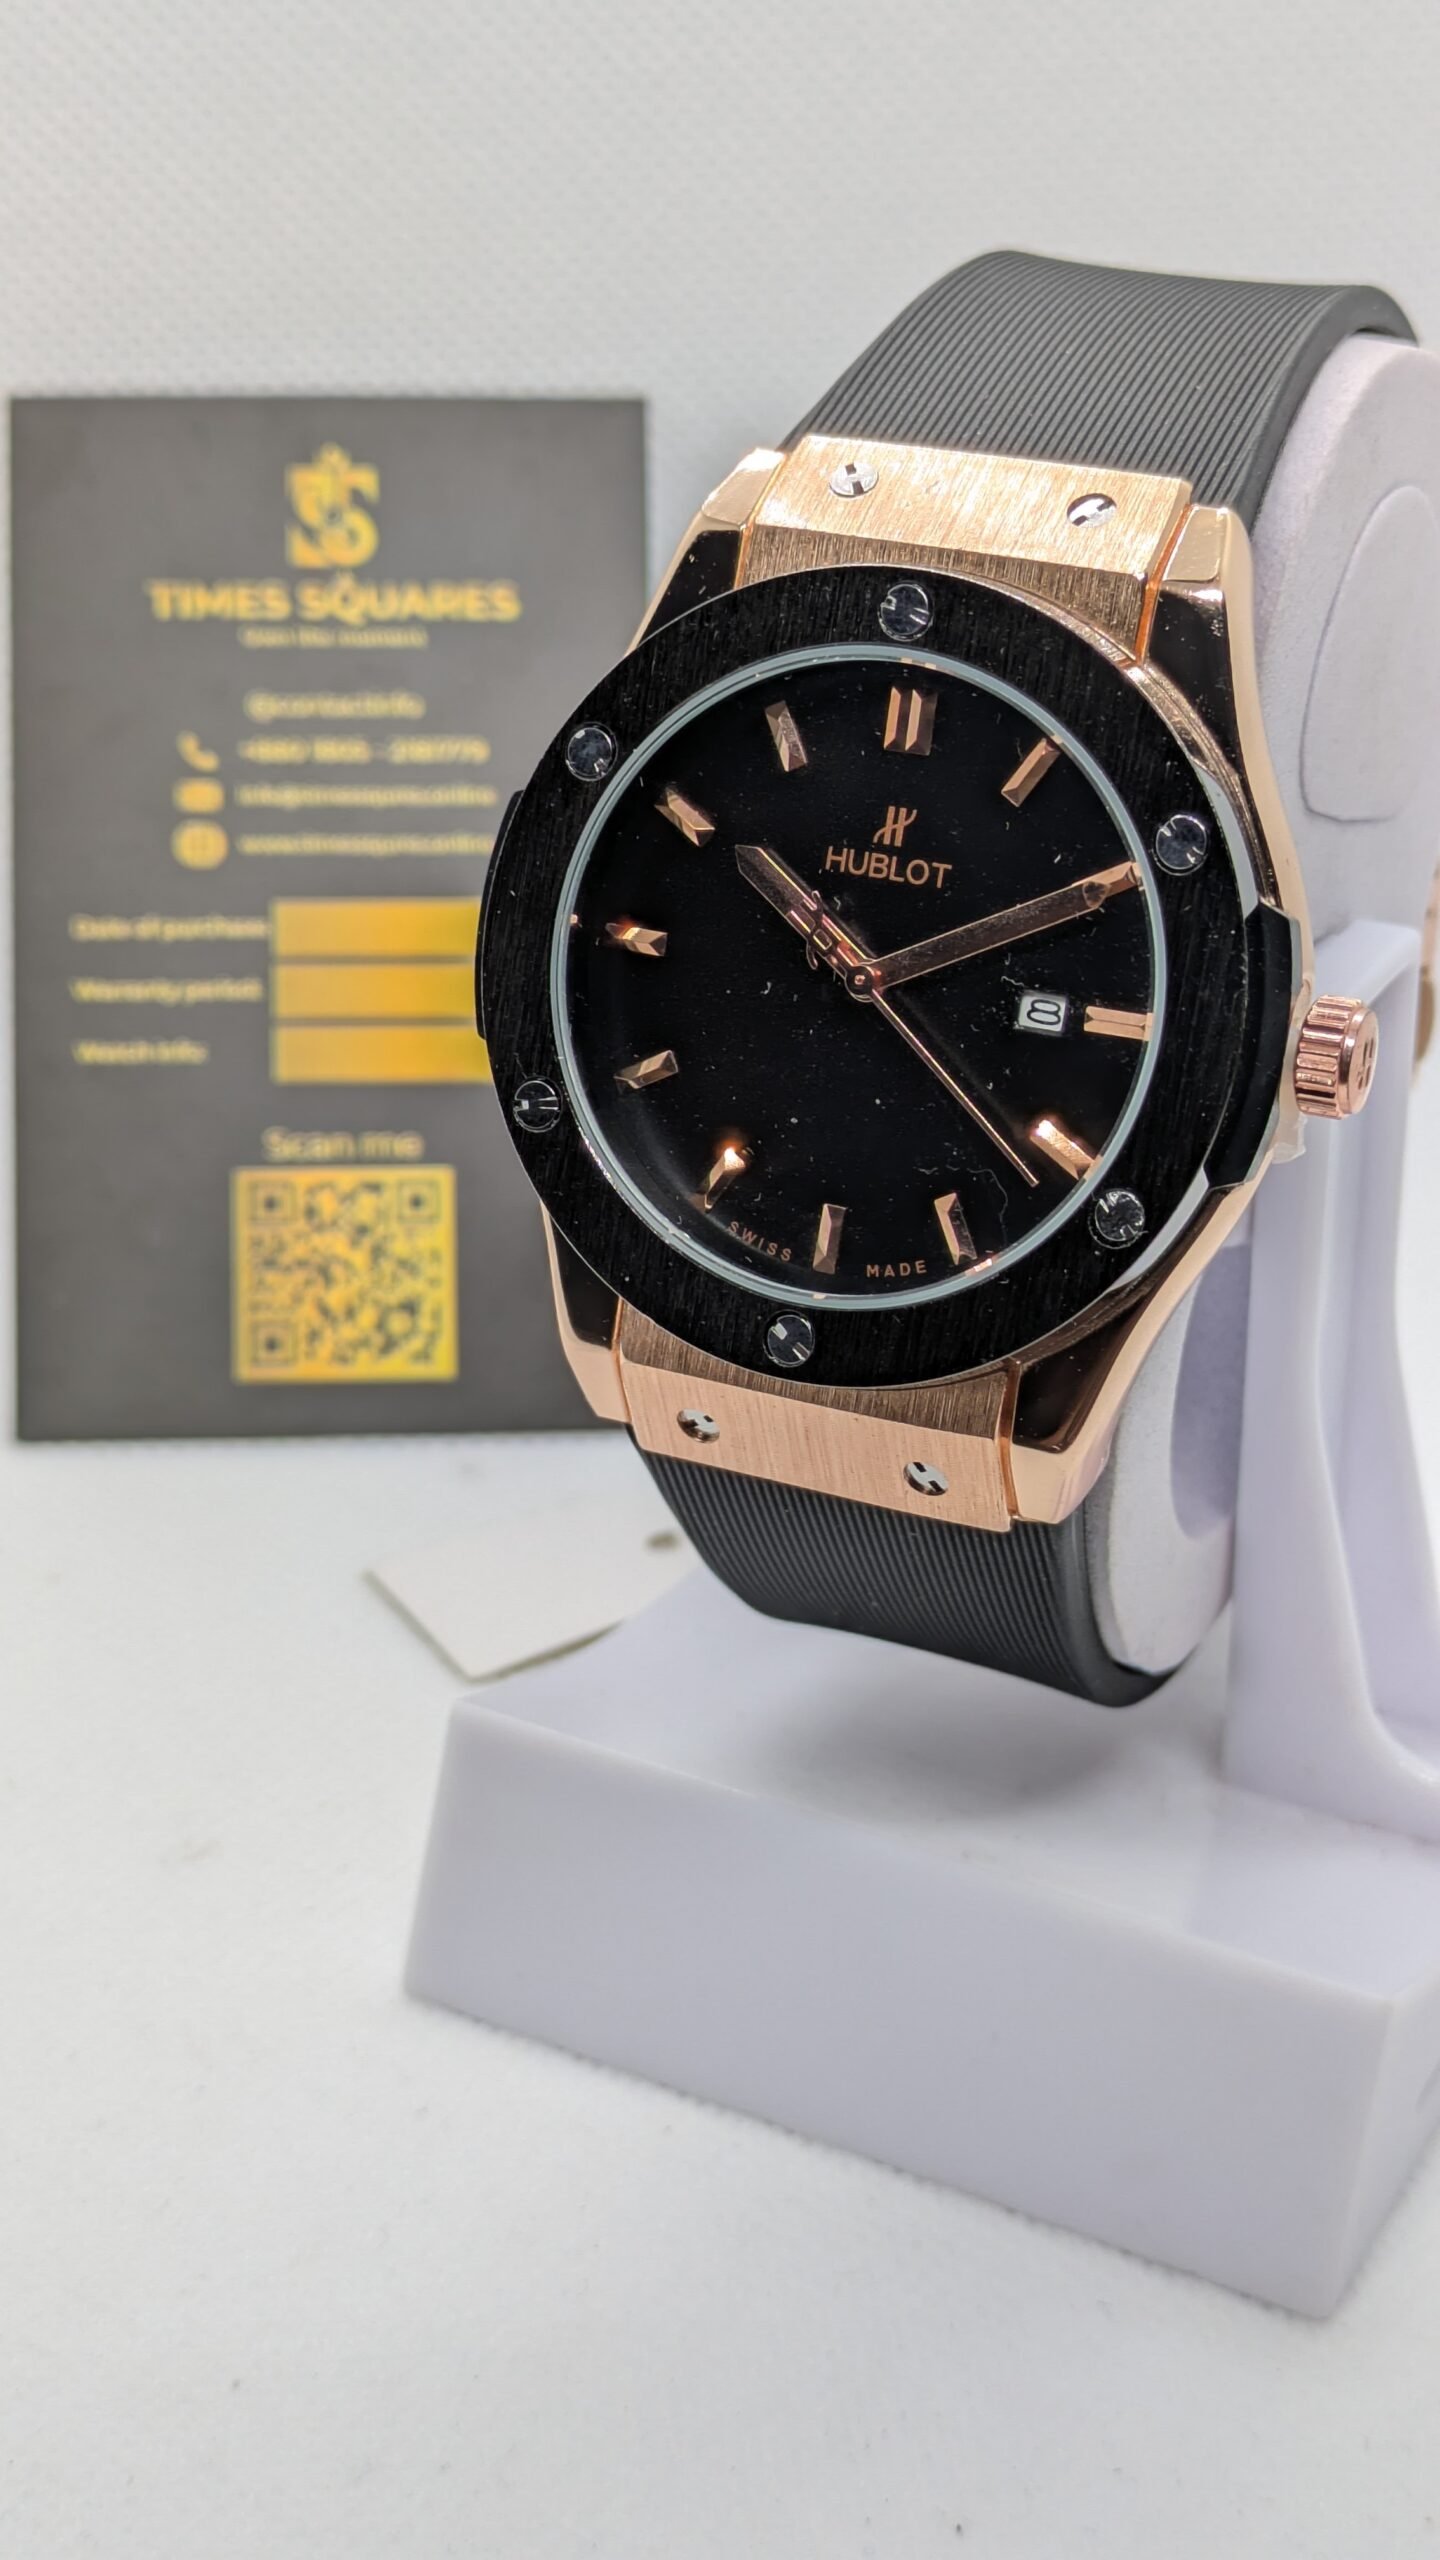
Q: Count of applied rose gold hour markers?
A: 12